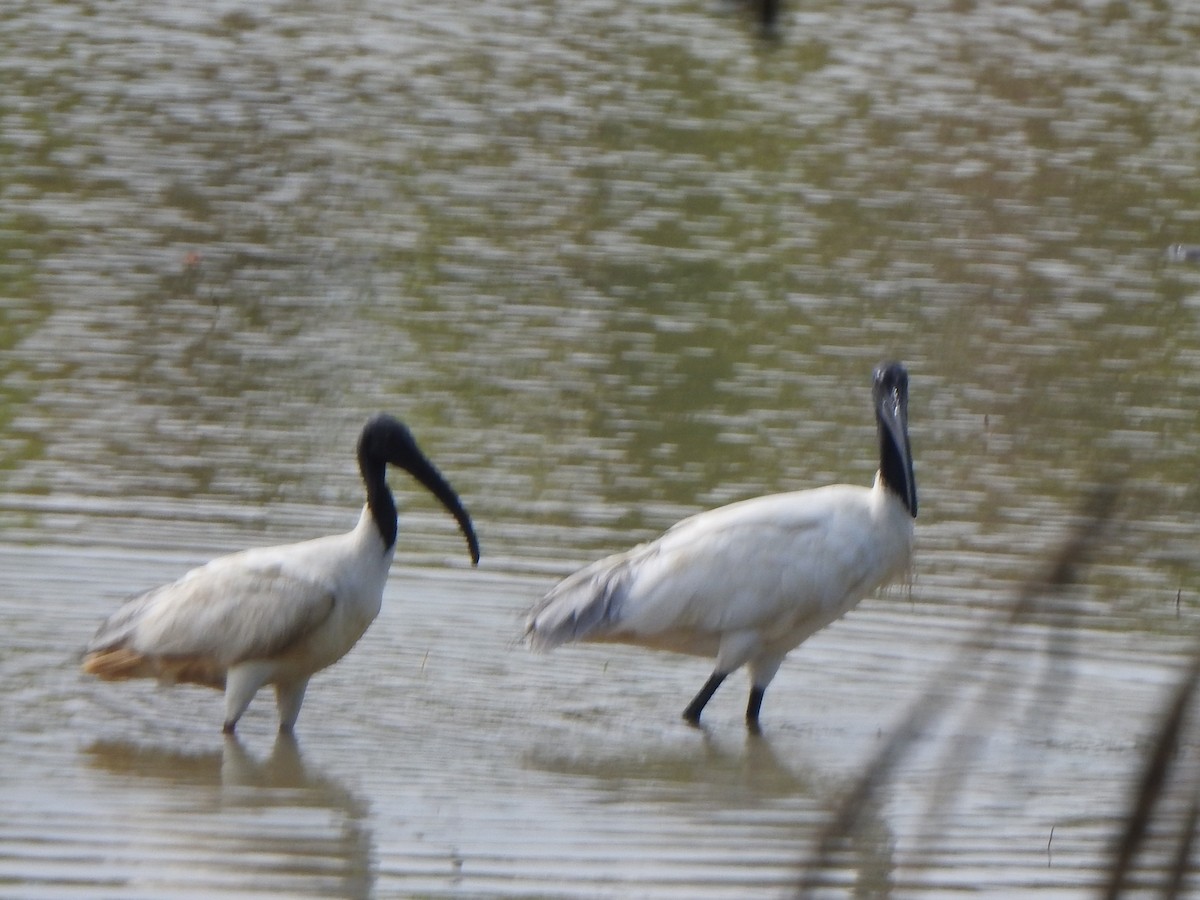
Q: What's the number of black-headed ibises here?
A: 2